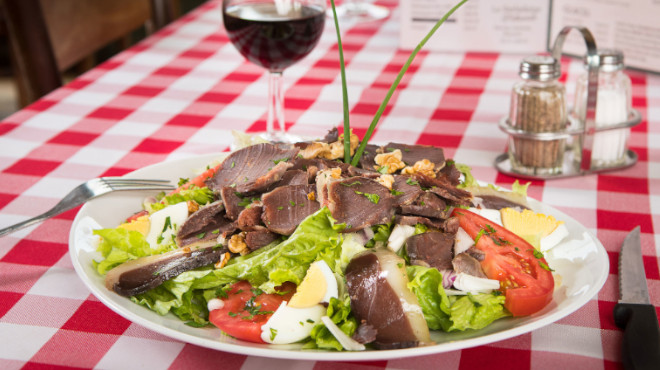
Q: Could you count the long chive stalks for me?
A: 2